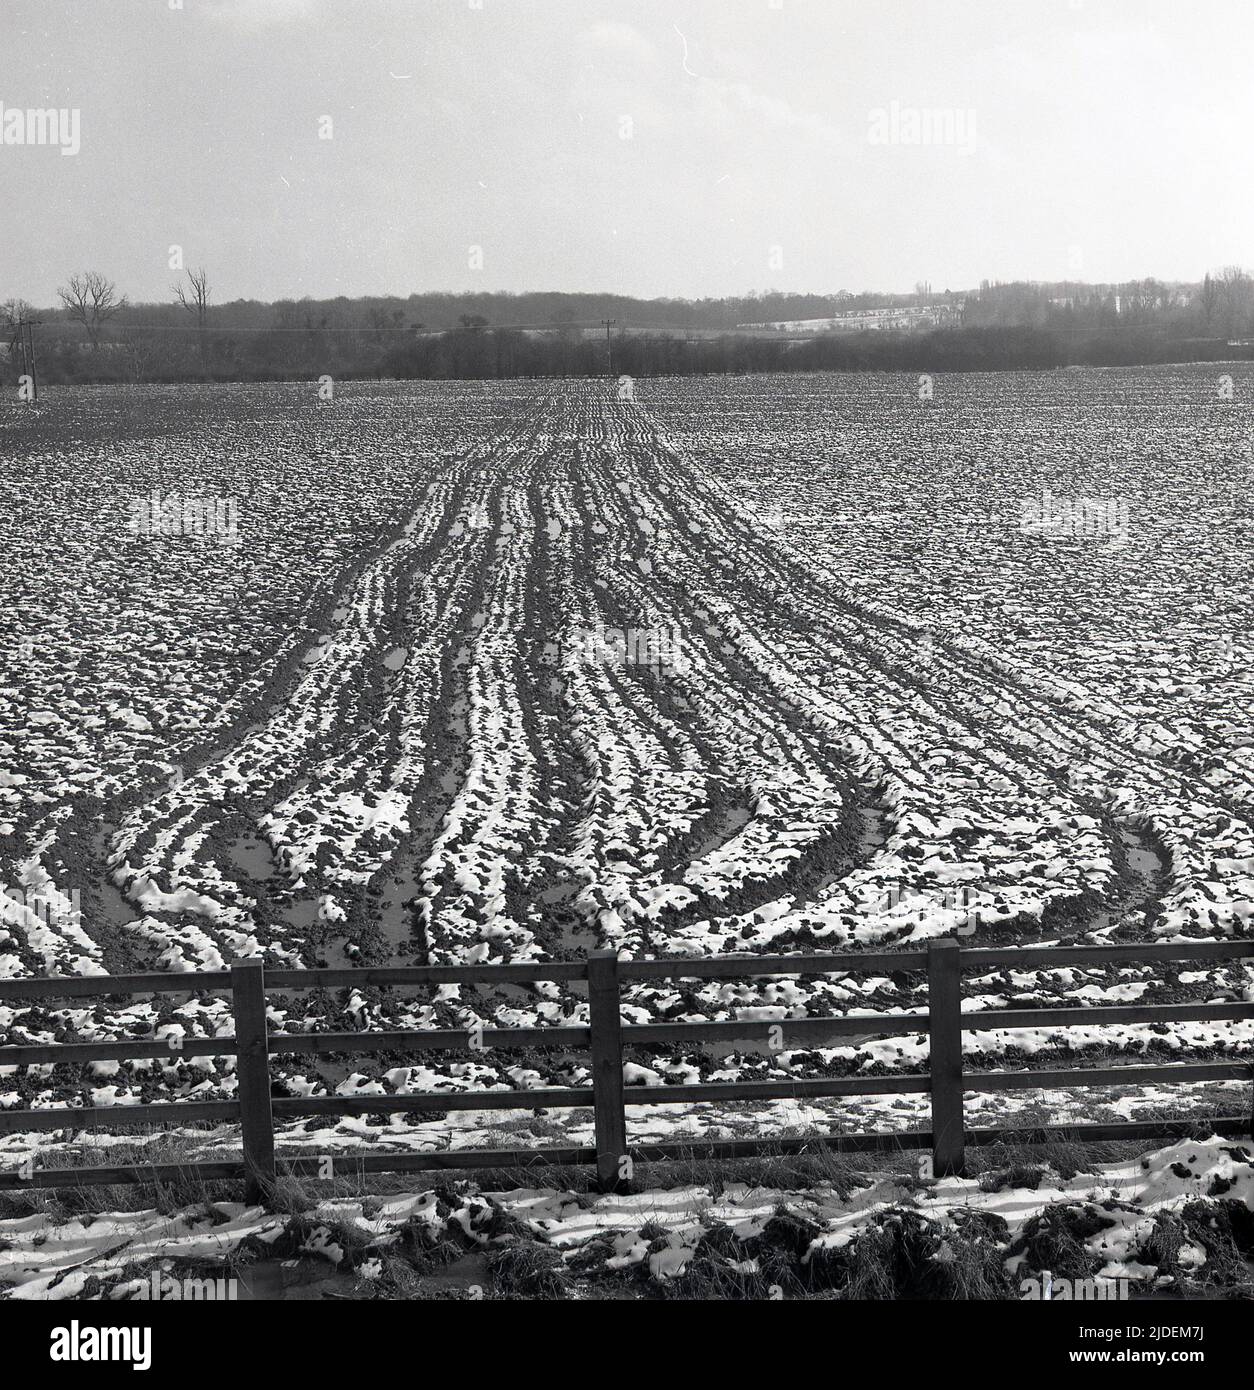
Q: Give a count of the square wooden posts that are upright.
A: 3